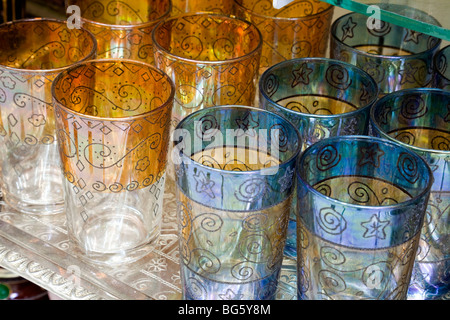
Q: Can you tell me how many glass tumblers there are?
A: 12